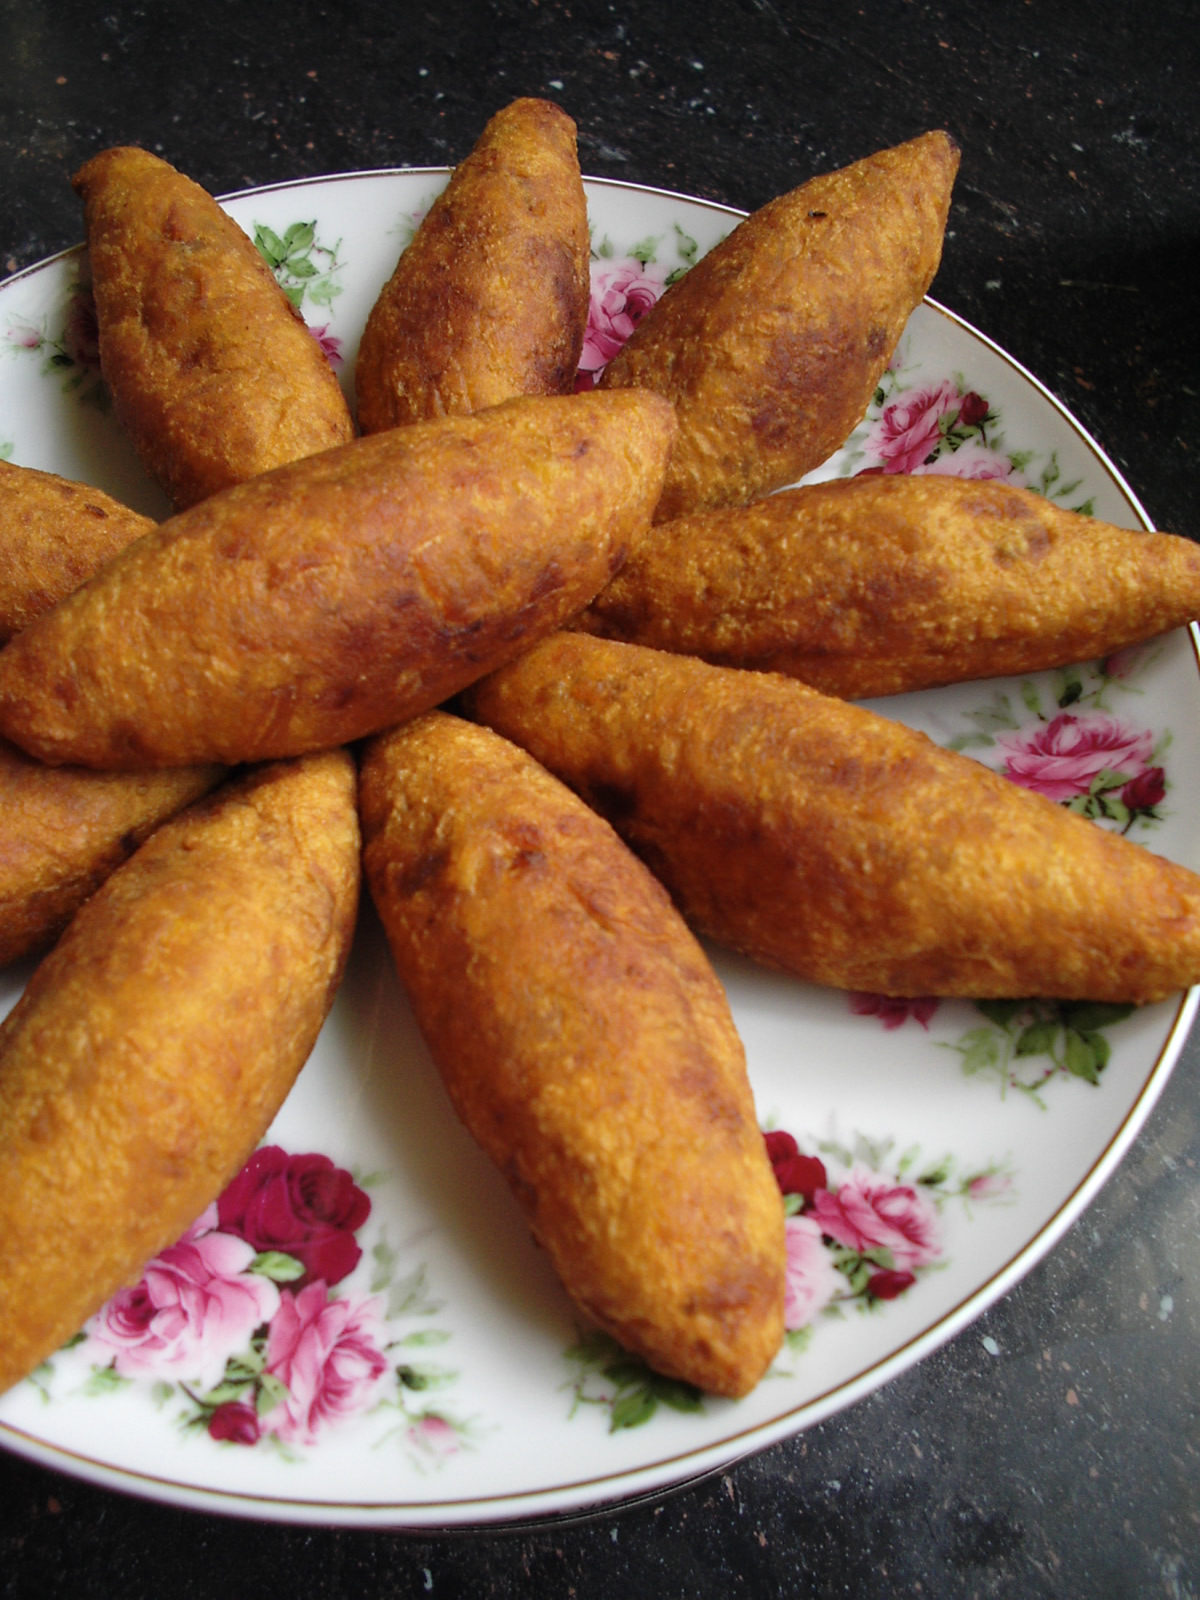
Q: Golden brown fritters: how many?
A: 10